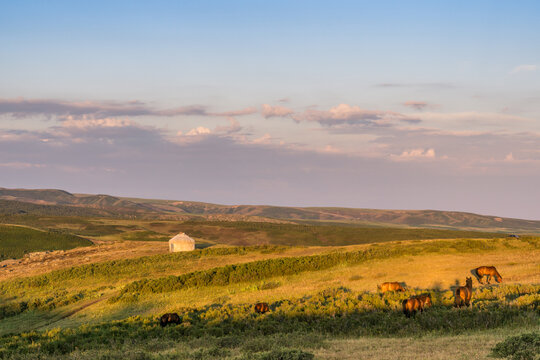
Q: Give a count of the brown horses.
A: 6